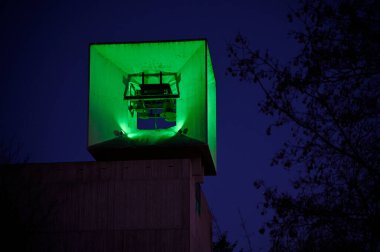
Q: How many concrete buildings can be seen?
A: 1